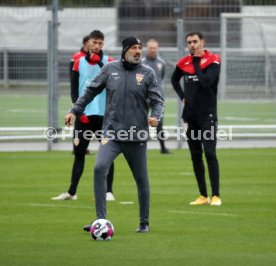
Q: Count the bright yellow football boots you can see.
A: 2